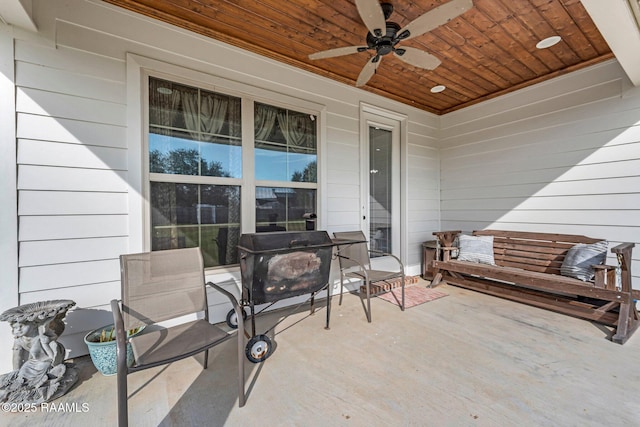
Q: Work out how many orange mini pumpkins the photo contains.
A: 0